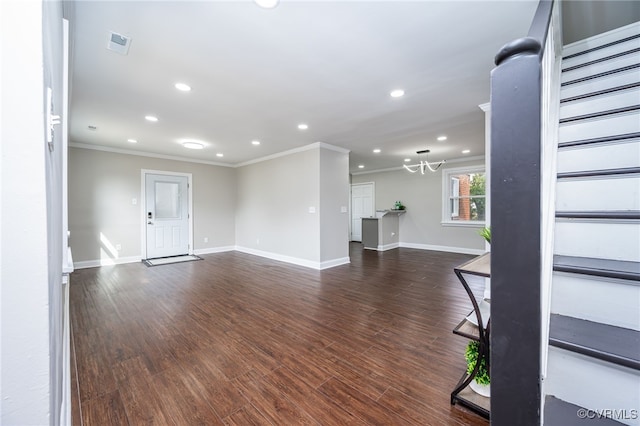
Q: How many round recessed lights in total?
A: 13